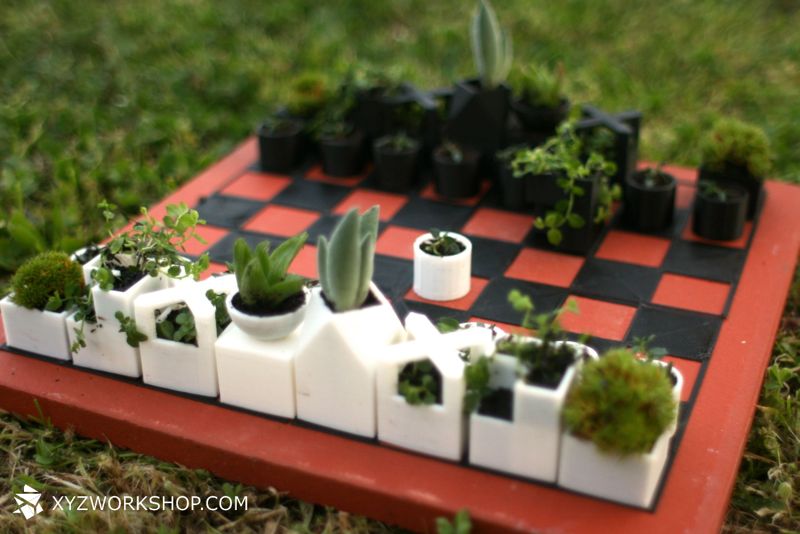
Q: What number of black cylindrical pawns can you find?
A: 7